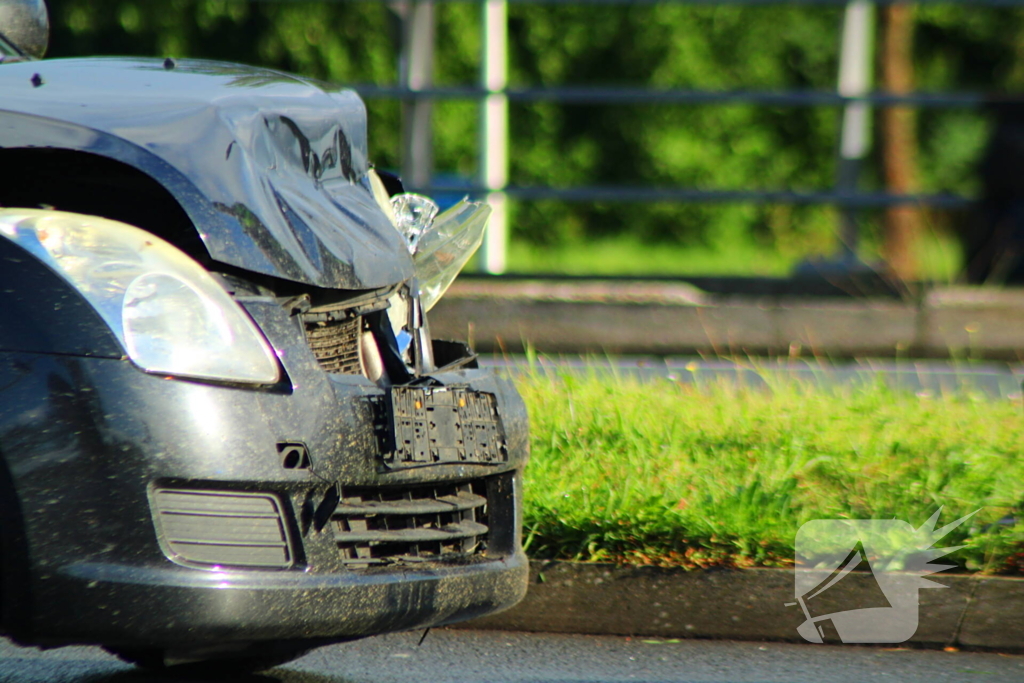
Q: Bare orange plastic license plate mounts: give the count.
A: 2